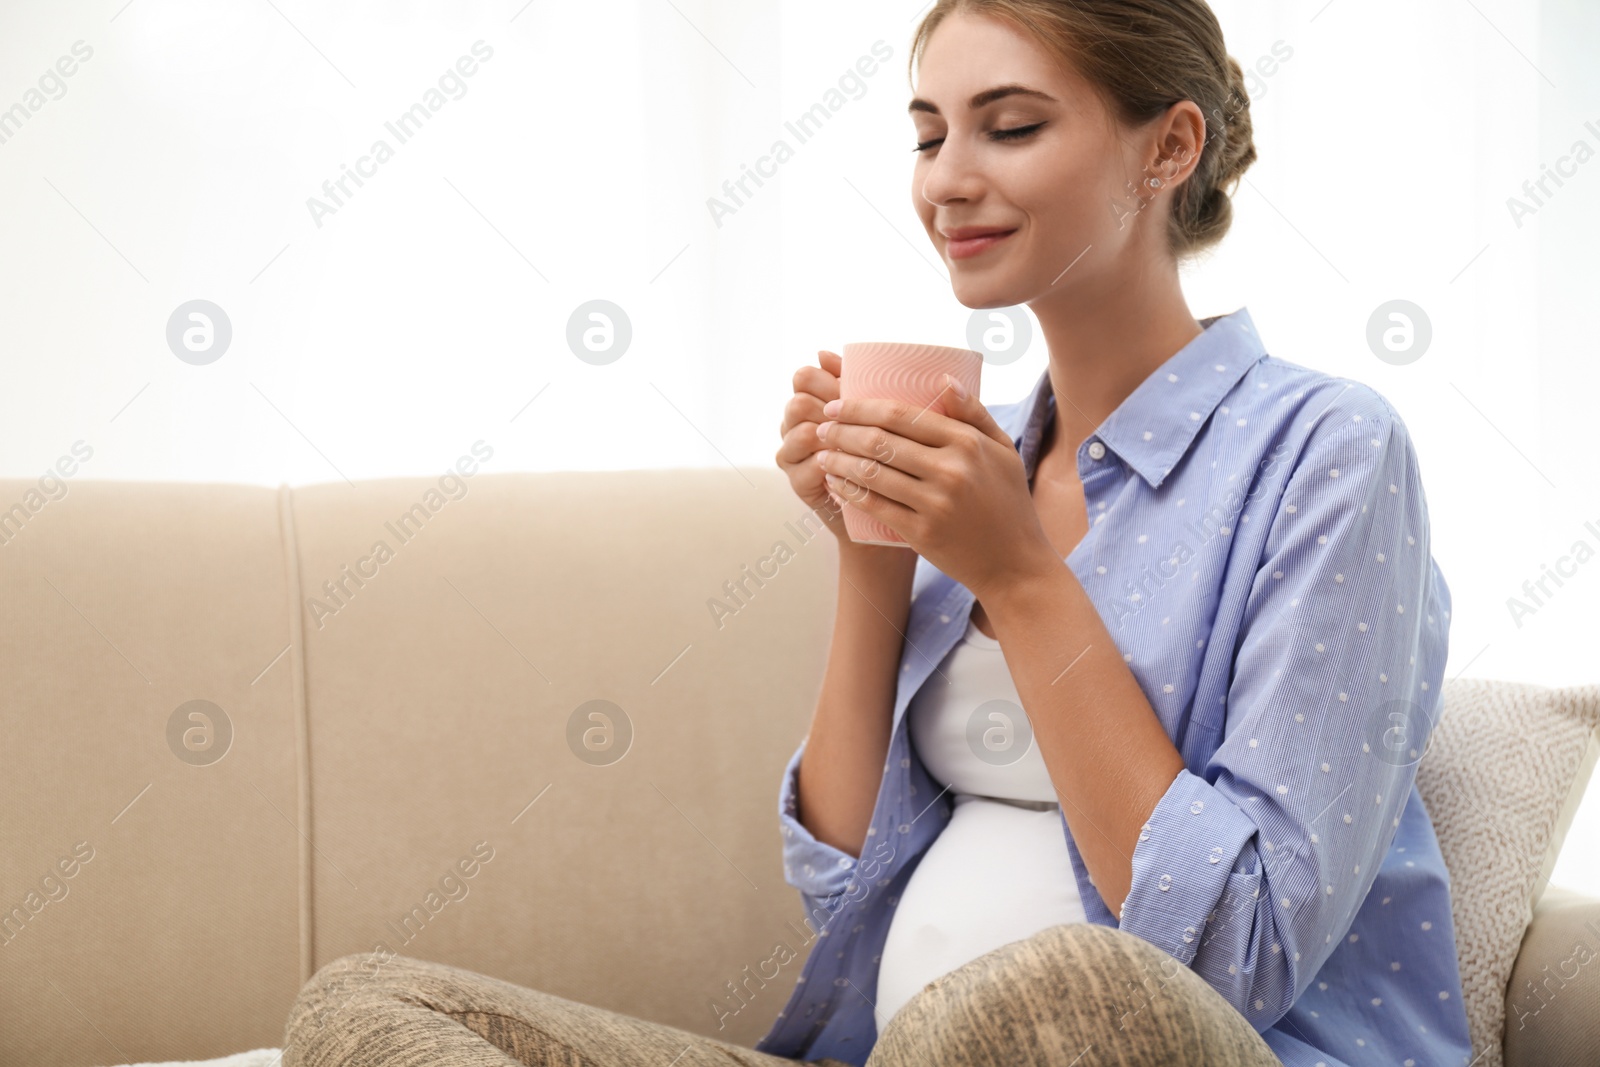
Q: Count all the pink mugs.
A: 1